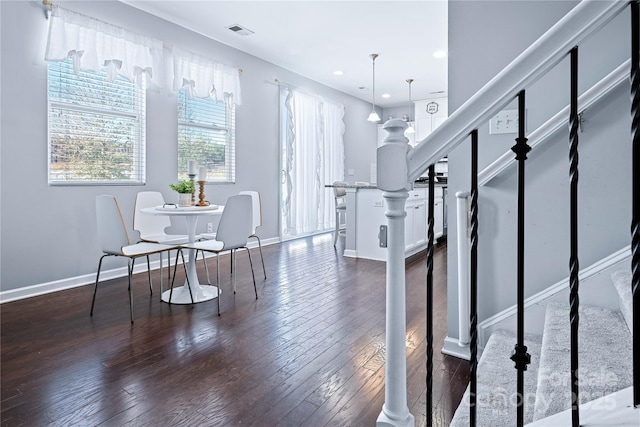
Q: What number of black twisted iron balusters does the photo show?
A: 4